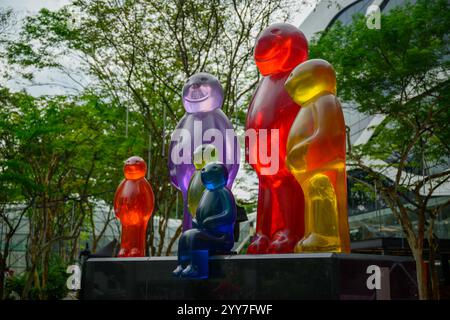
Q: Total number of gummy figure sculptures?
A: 6